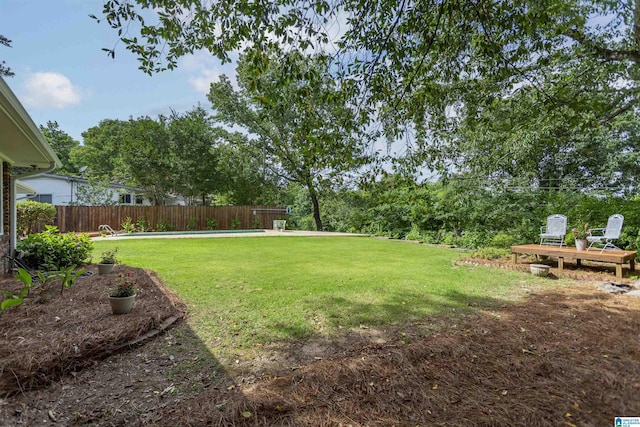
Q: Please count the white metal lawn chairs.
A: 2